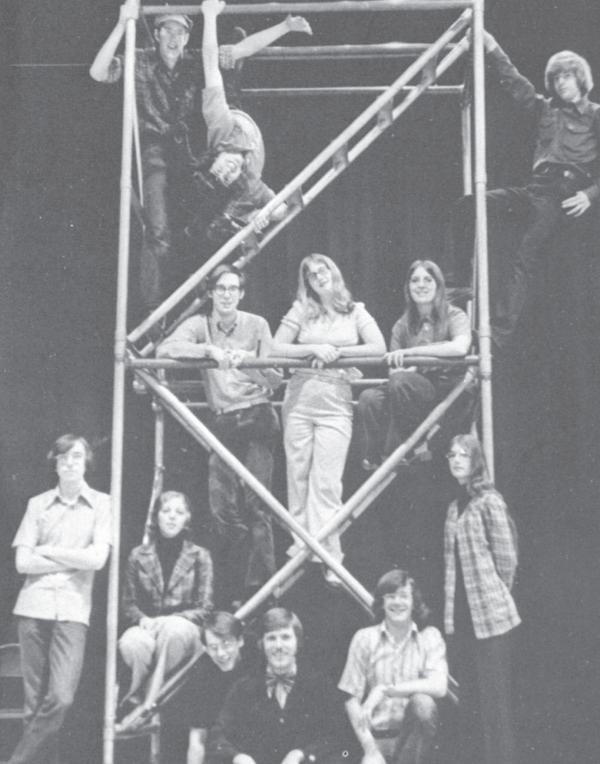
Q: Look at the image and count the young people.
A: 12